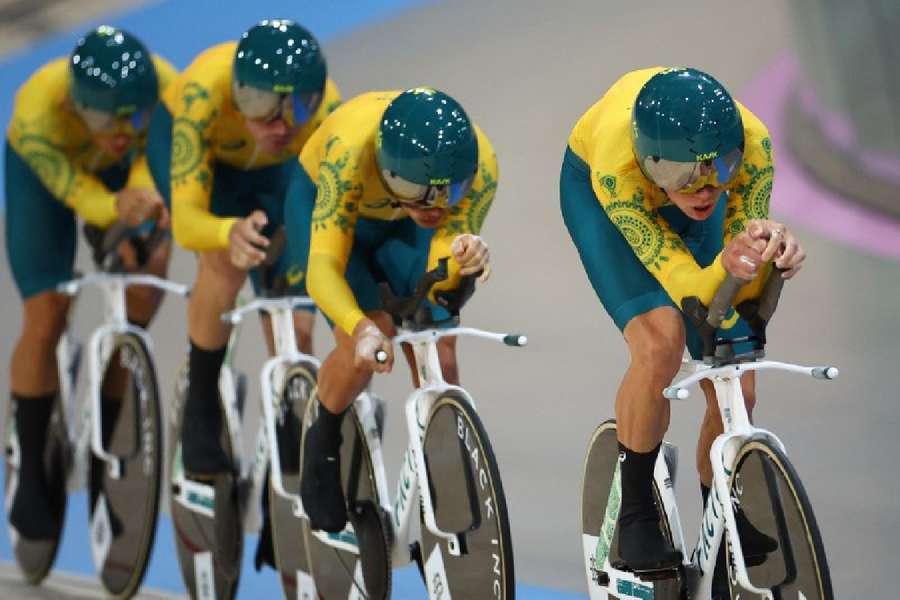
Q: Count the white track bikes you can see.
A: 4